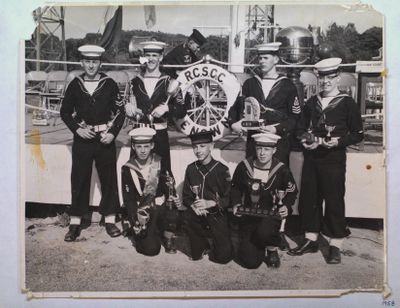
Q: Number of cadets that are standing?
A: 4